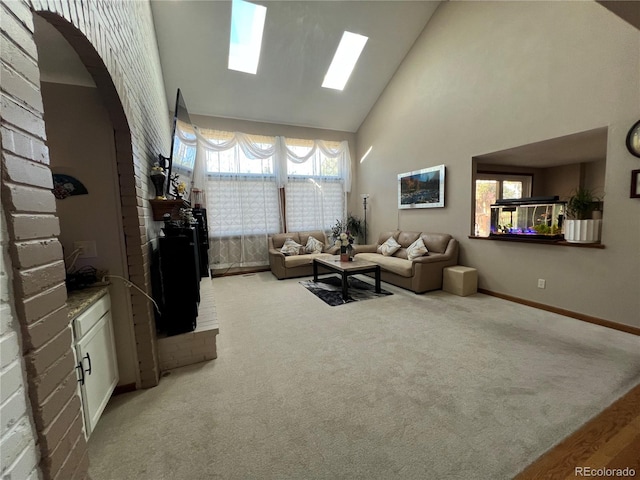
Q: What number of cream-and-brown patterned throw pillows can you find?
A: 4